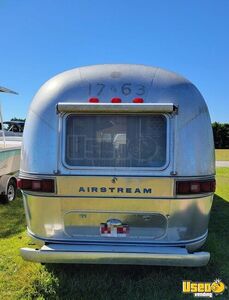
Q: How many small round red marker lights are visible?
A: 3